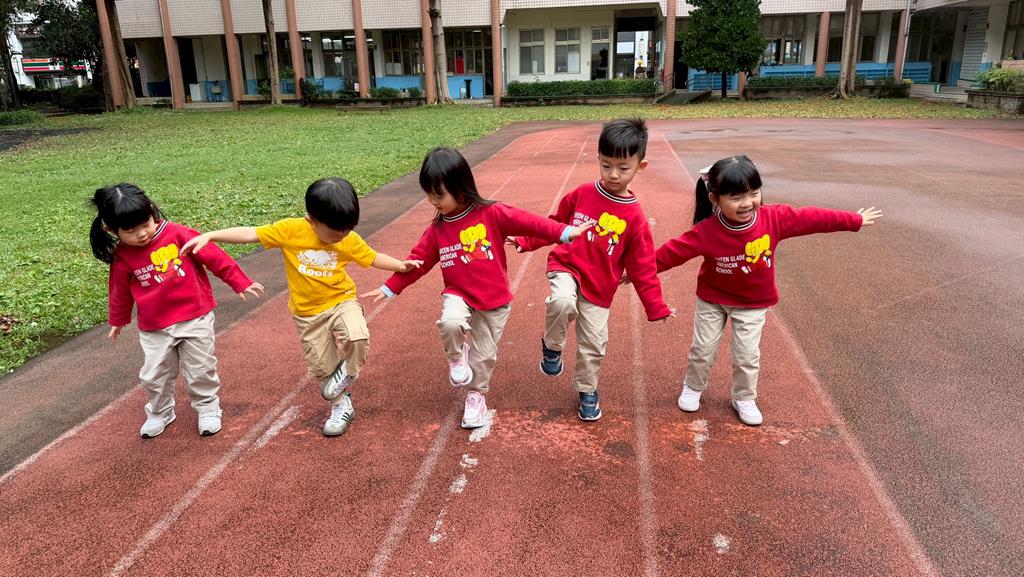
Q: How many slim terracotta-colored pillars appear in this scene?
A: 11